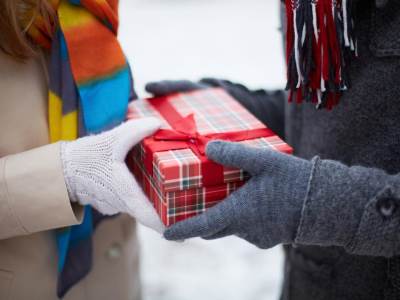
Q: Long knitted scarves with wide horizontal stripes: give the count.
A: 1